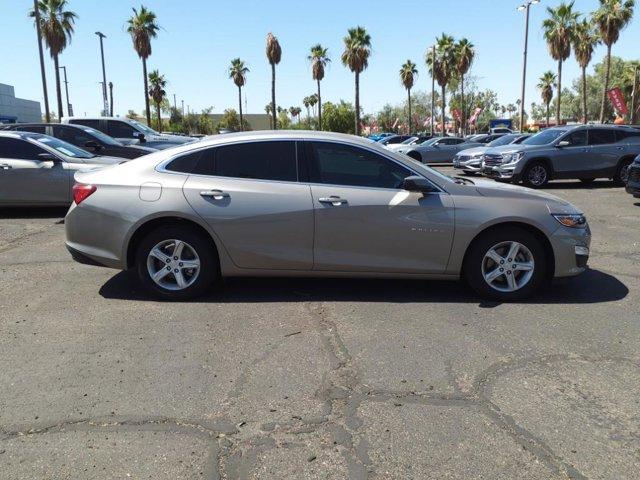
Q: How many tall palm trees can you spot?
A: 14